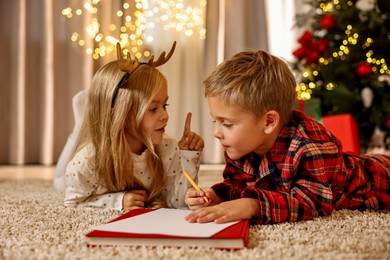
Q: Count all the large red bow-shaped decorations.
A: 1